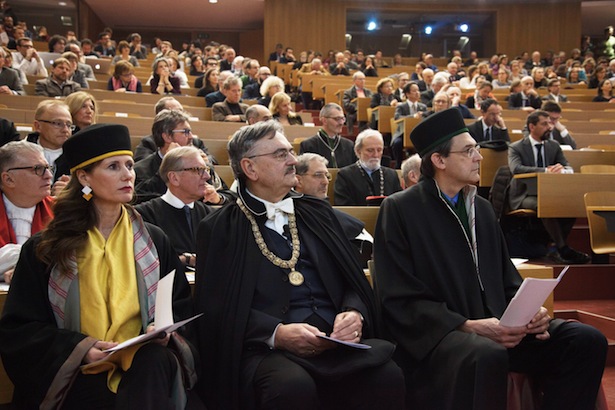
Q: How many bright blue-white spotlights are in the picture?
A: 3